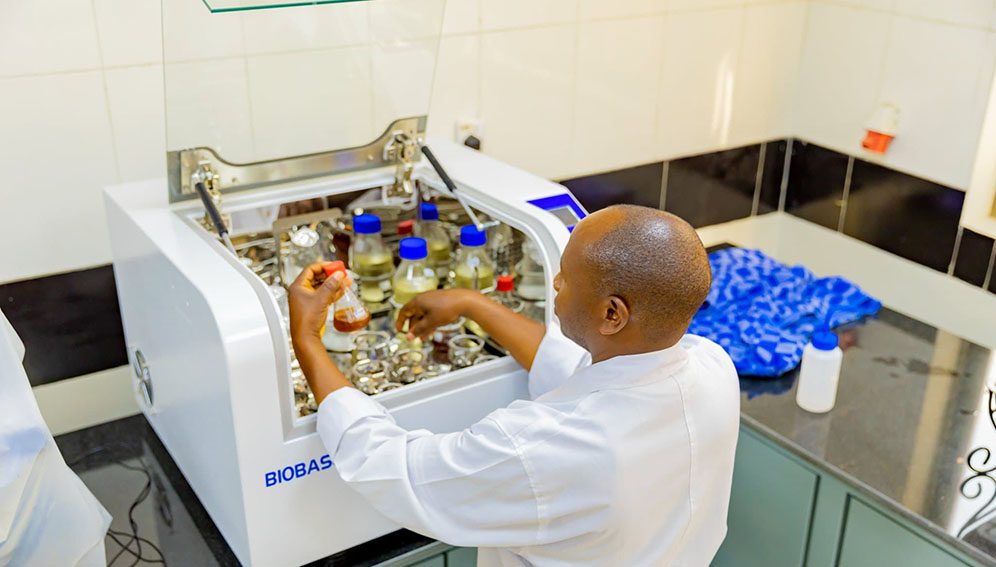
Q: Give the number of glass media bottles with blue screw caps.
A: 4